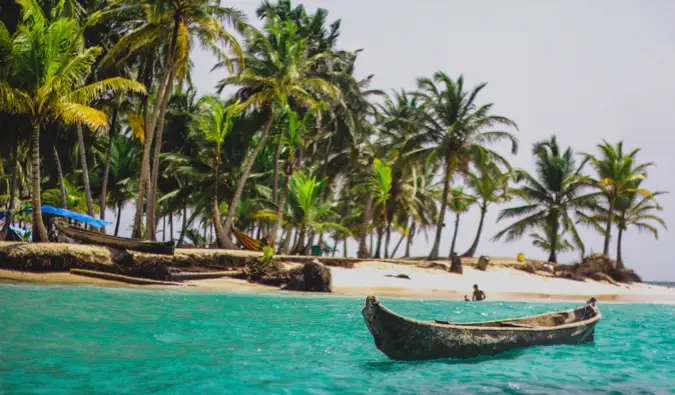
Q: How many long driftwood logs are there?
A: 2